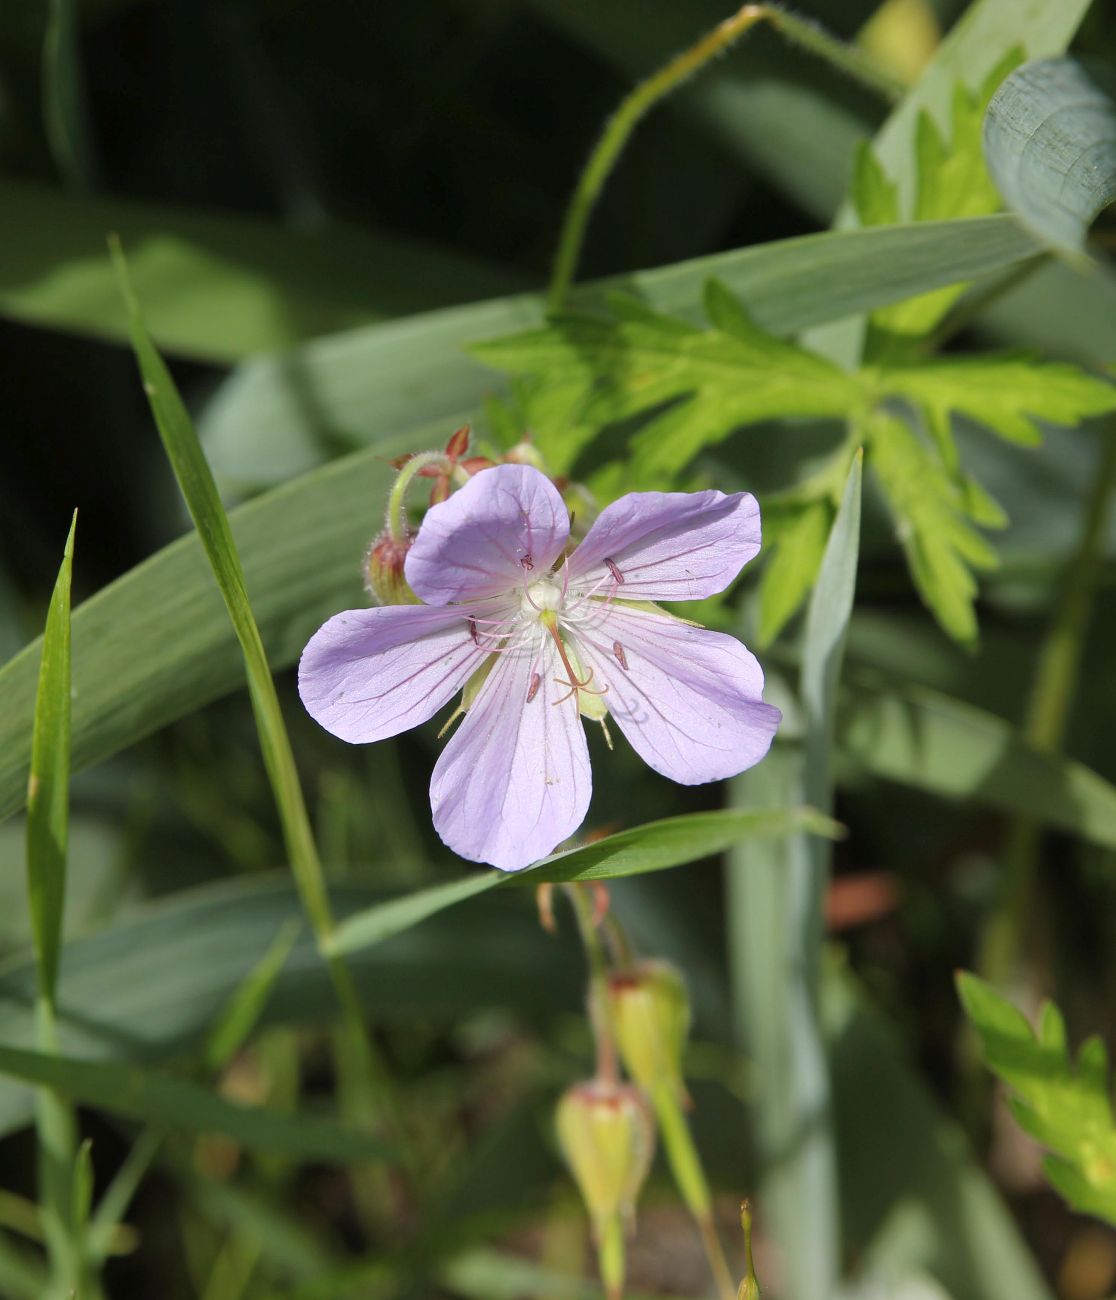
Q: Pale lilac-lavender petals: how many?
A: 5